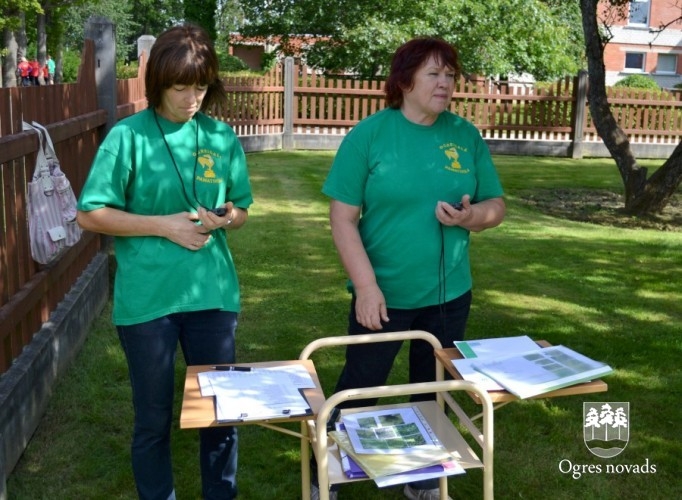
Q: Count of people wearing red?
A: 3